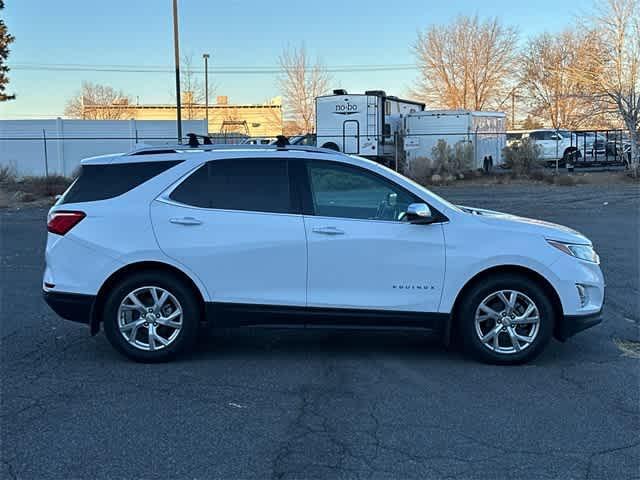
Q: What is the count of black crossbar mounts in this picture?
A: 3